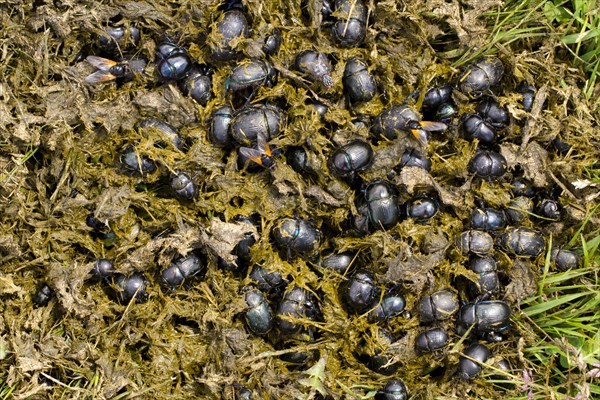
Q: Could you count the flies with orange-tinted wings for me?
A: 3